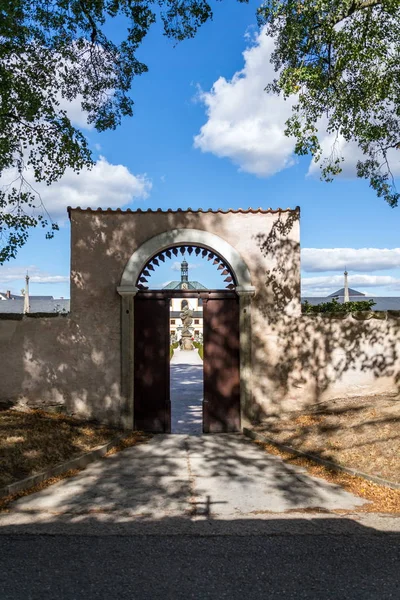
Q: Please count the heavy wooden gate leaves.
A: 2